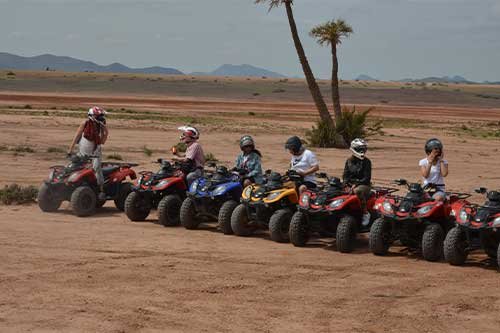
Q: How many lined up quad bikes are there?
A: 7